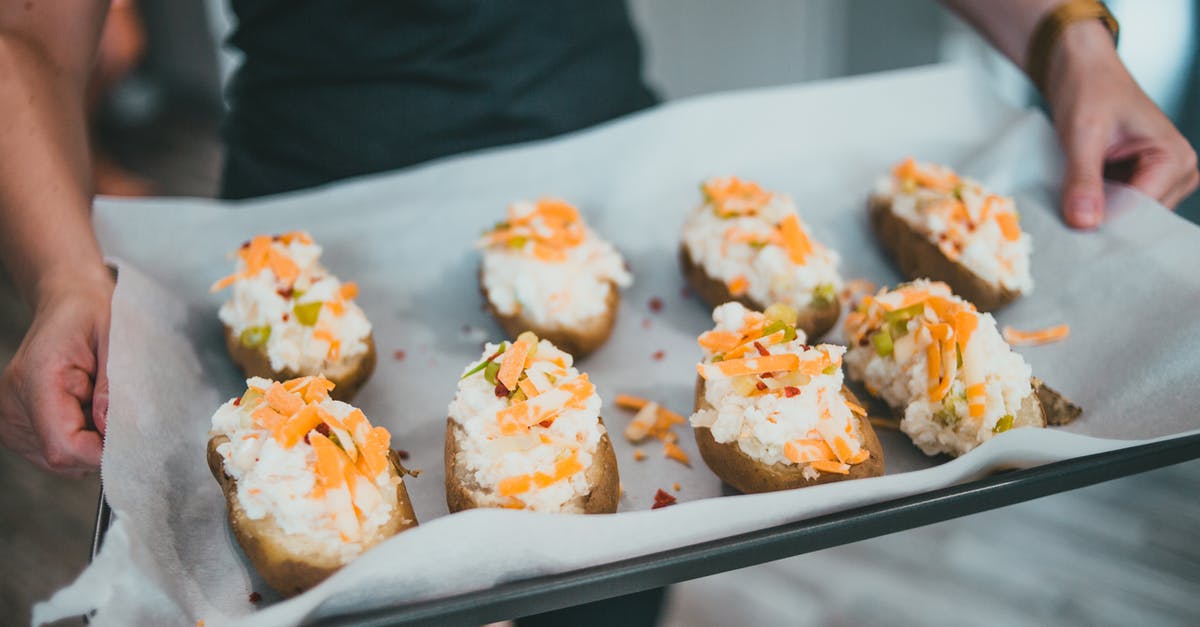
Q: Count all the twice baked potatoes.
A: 8